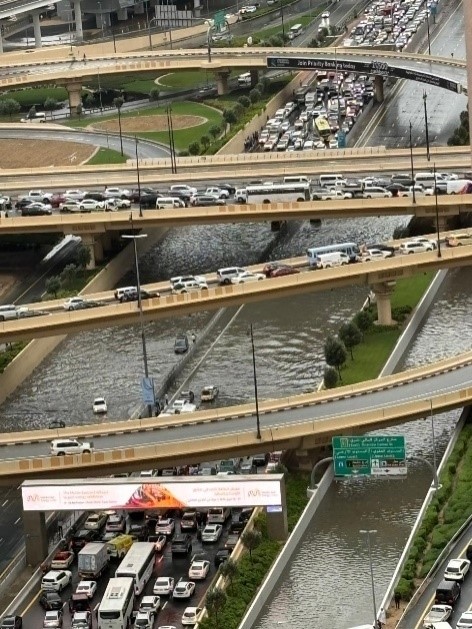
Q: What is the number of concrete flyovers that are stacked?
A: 4